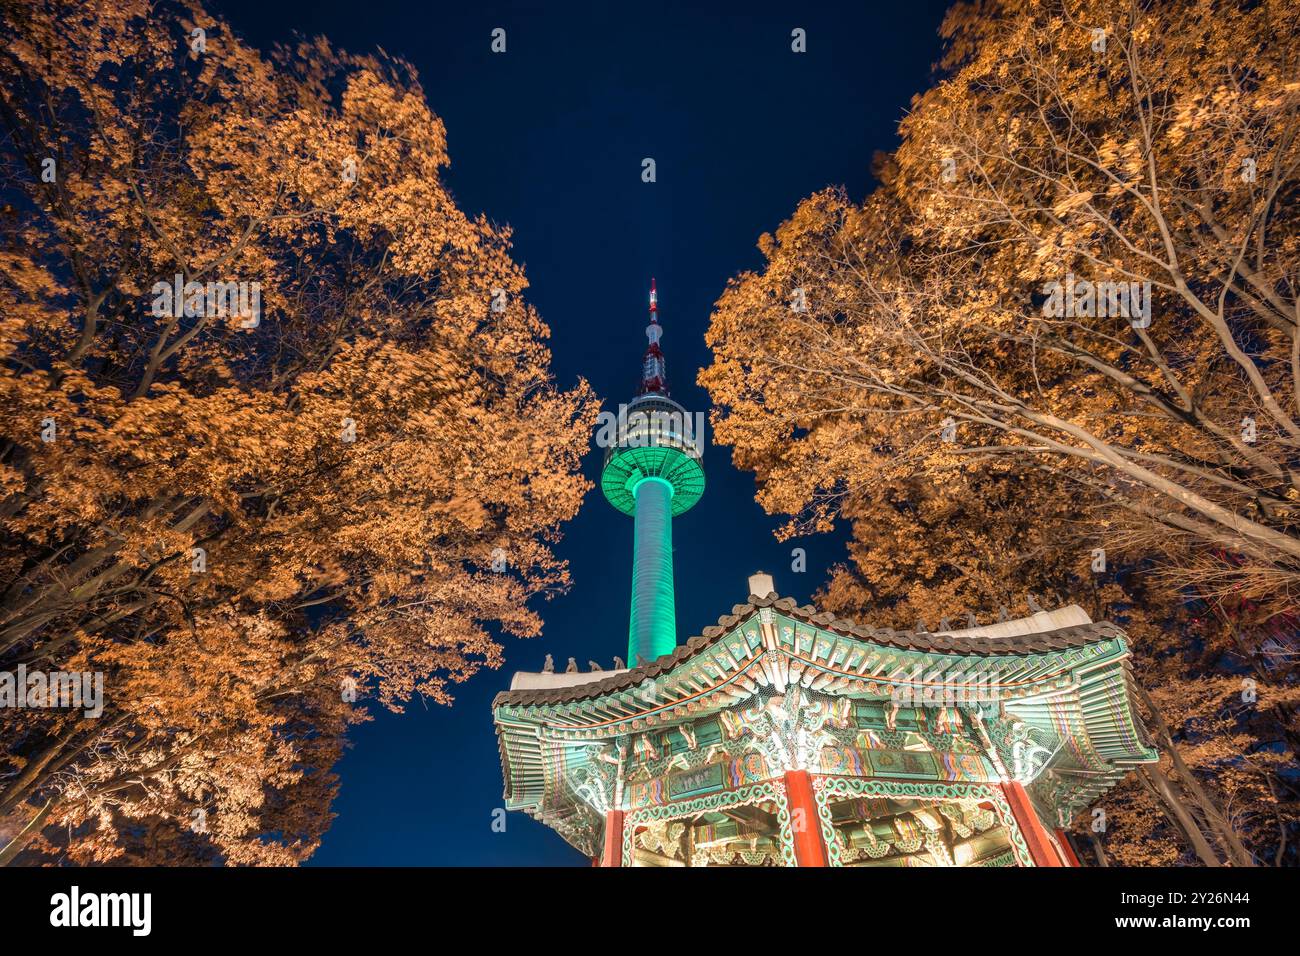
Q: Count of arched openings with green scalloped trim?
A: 2